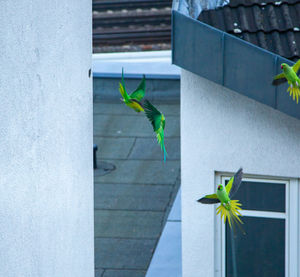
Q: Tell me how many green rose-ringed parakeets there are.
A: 4